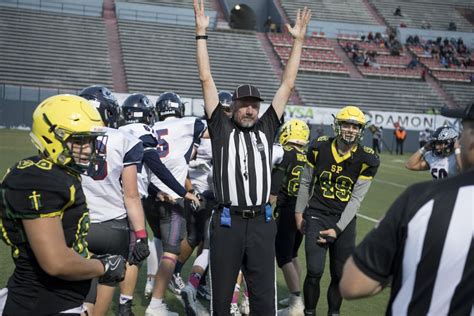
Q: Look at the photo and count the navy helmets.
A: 5